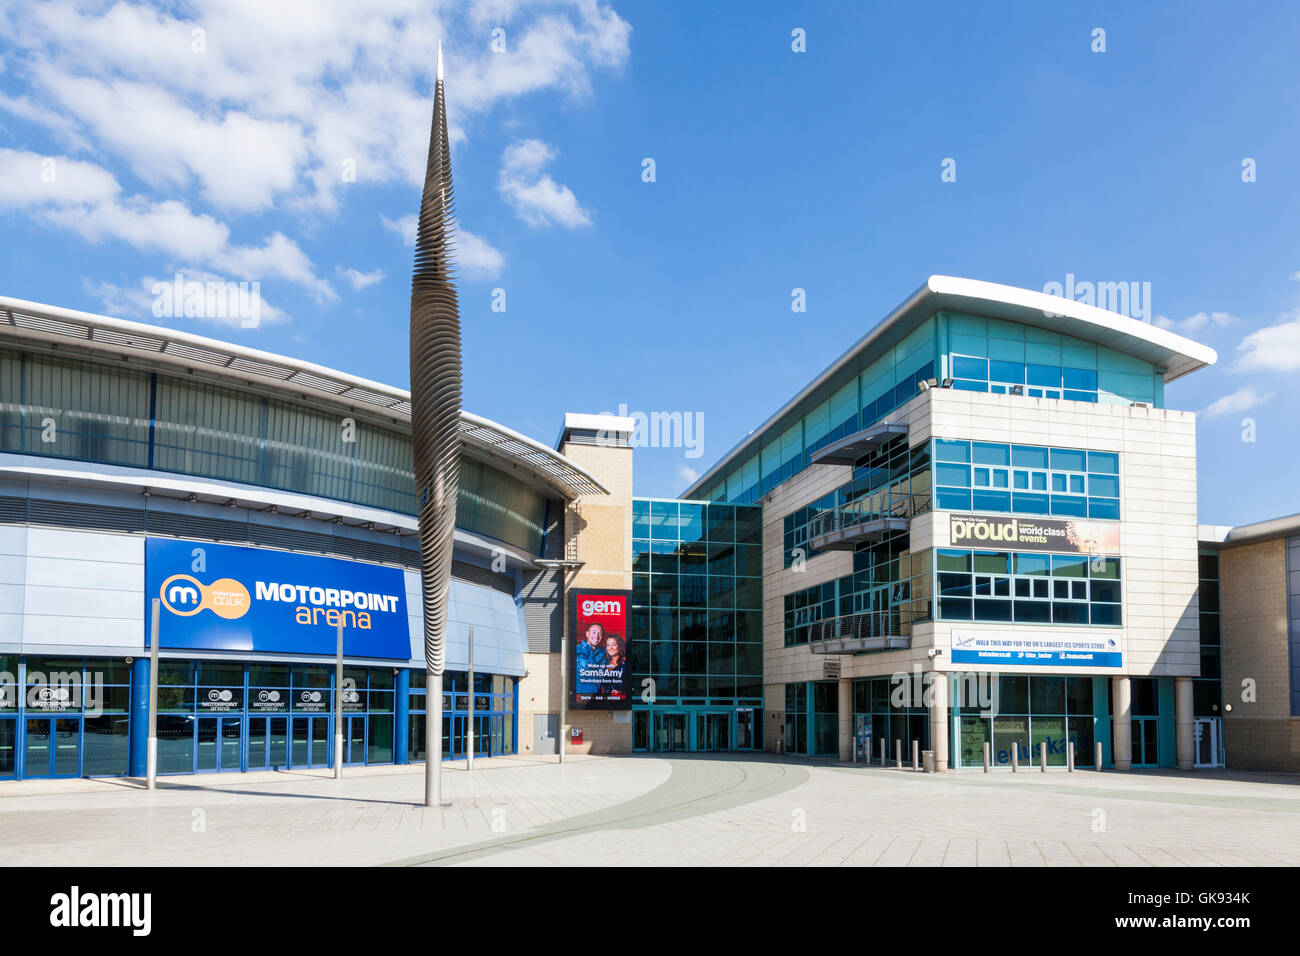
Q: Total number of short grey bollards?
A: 10